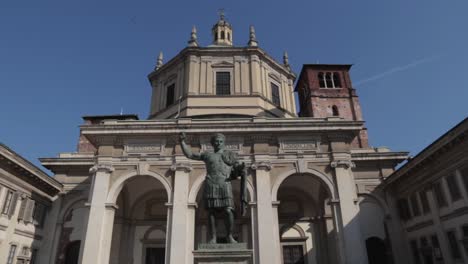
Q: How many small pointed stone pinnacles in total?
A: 4